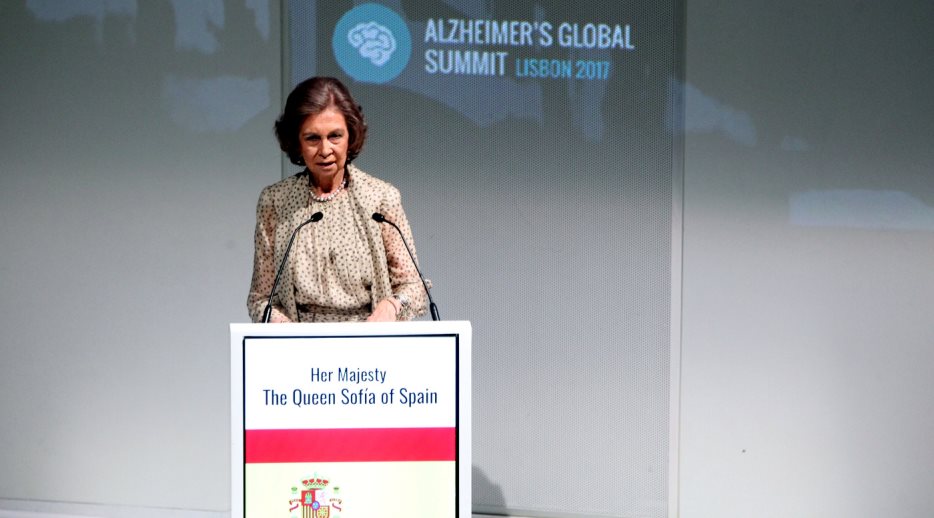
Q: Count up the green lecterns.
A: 0